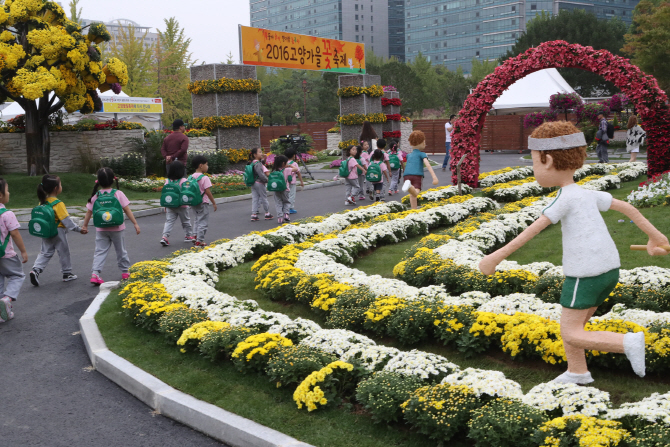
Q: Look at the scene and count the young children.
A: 15